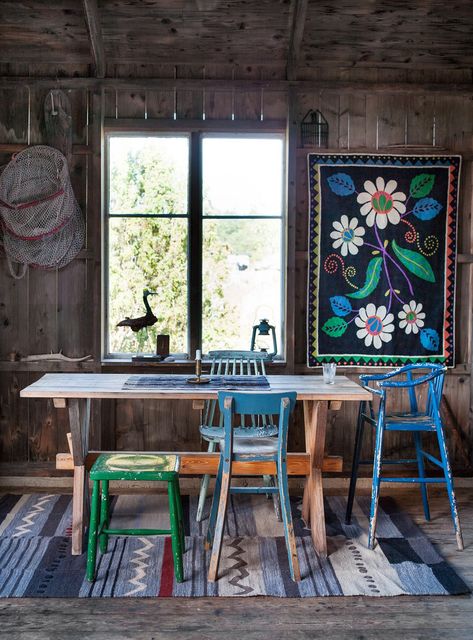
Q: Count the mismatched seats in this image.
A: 4